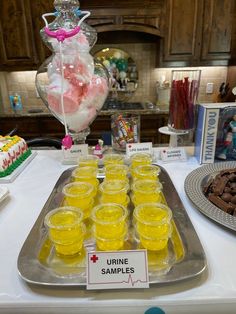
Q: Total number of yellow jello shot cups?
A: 12